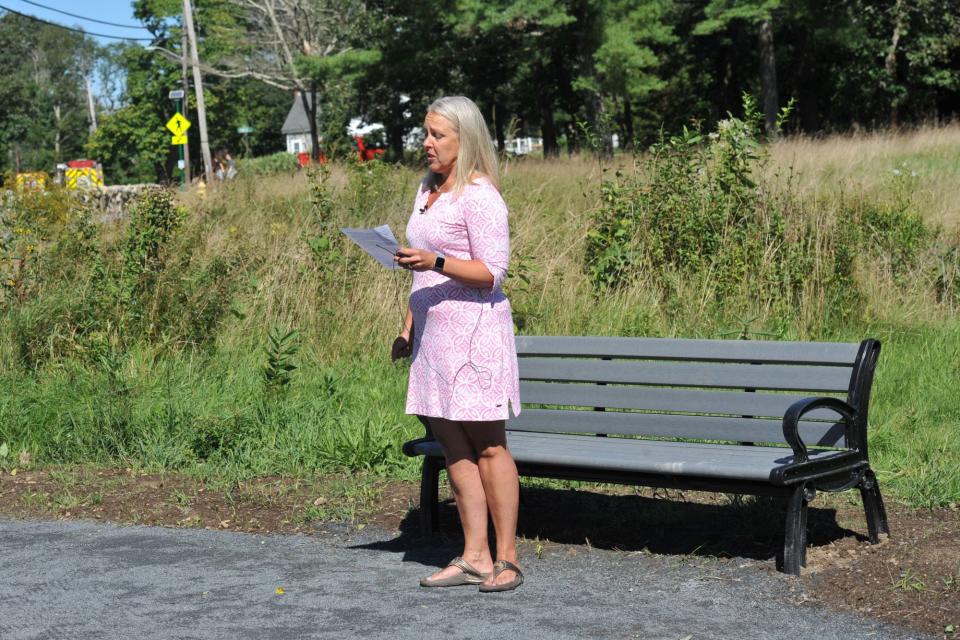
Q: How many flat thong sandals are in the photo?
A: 2